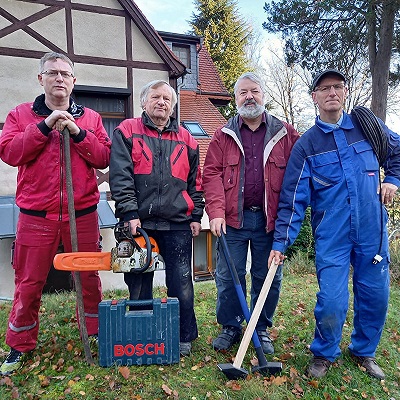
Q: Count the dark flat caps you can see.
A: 1